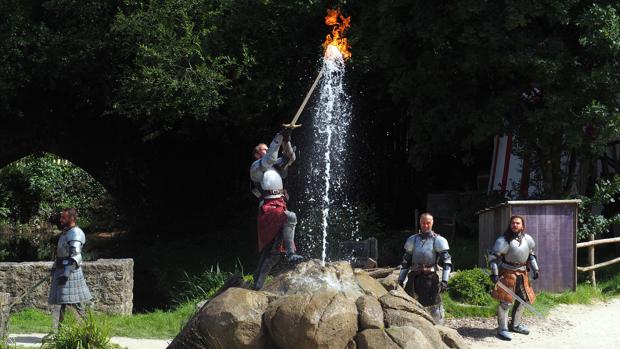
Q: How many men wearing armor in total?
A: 4